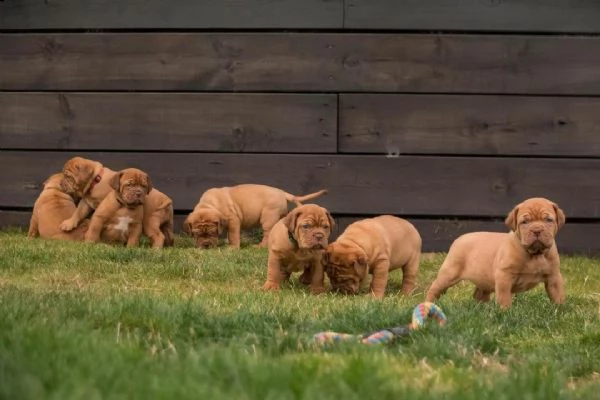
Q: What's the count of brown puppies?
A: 7